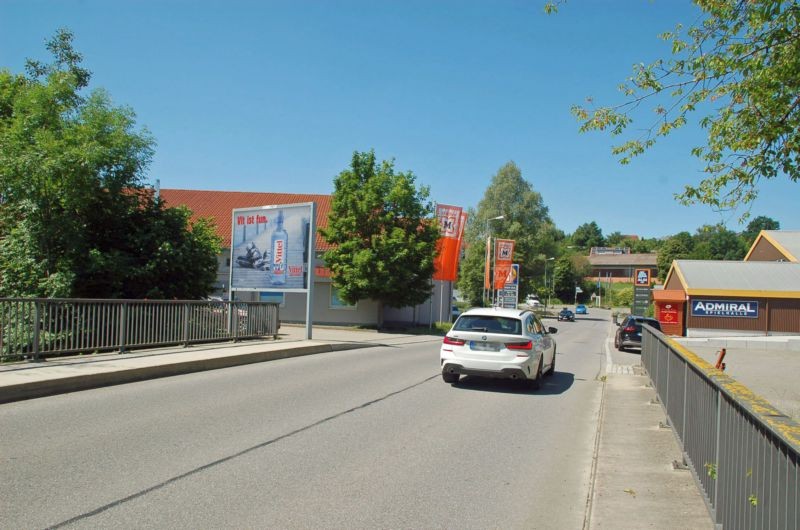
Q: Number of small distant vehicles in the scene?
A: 3